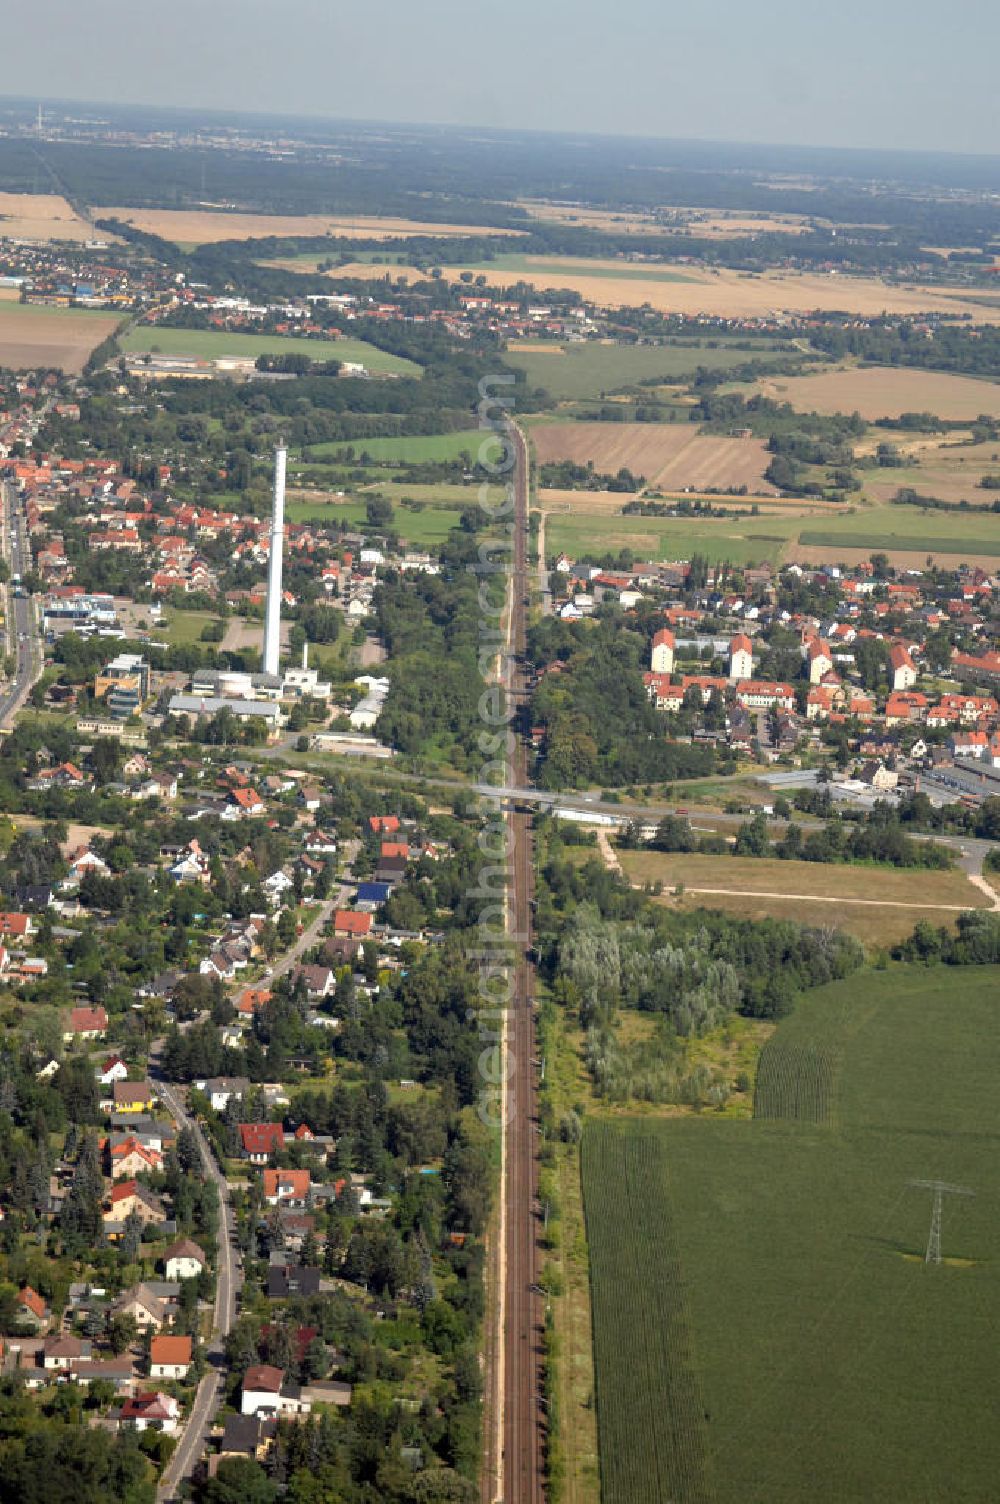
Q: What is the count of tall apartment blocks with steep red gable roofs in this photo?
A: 4